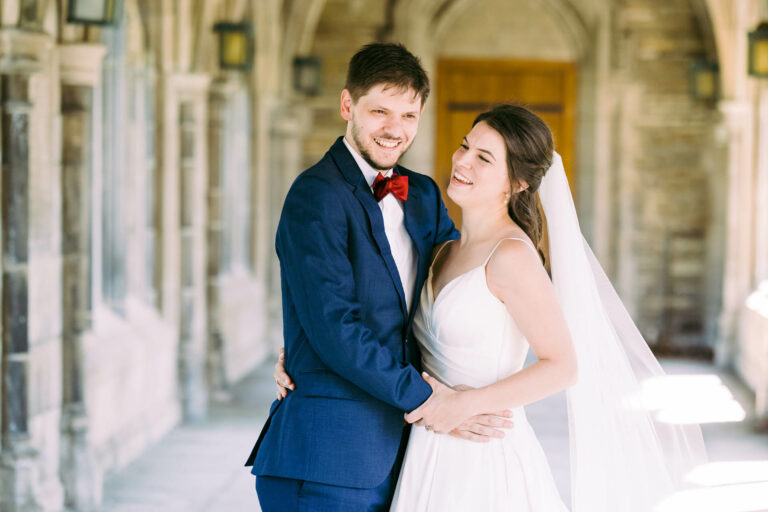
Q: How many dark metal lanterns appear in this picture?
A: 5